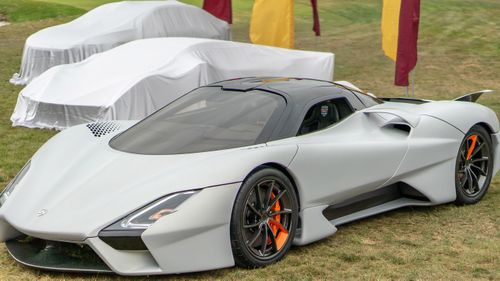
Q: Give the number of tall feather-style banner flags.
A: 5